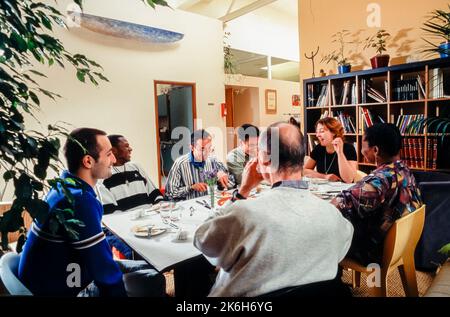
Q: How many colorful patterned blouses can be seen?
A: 1